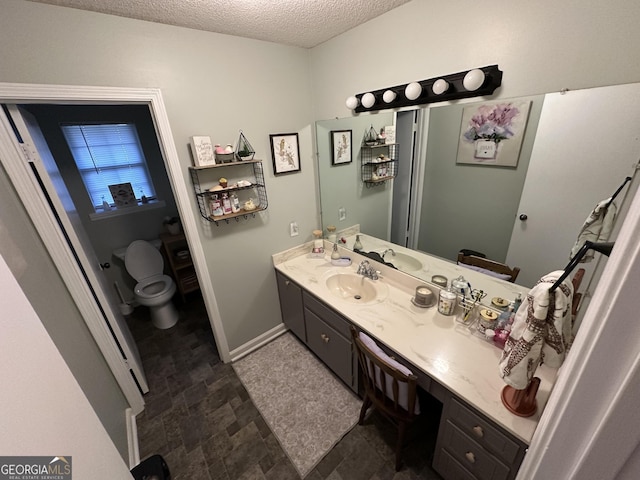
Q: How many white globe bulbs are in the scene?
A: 6